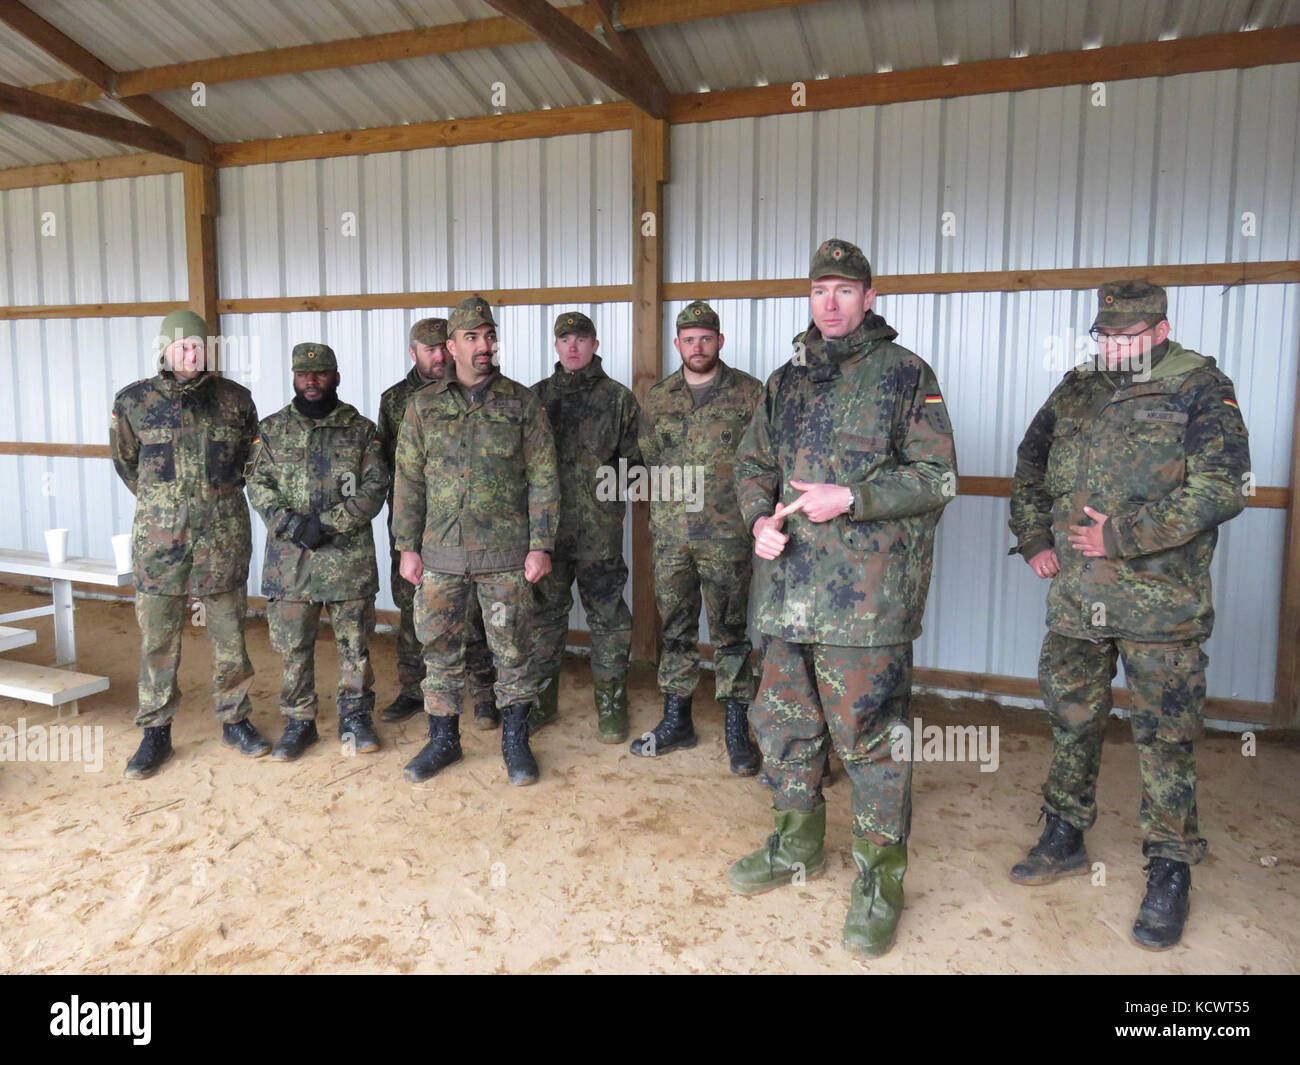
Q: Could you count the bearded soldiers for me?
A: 4